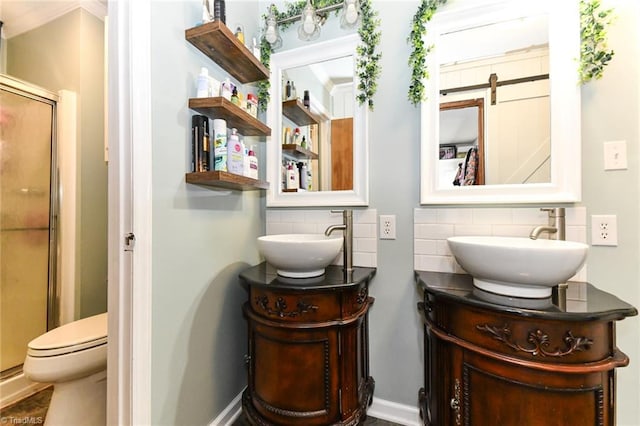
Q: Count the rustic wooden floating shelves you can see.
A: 3